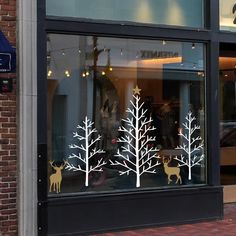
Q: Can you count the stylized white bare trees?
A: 3